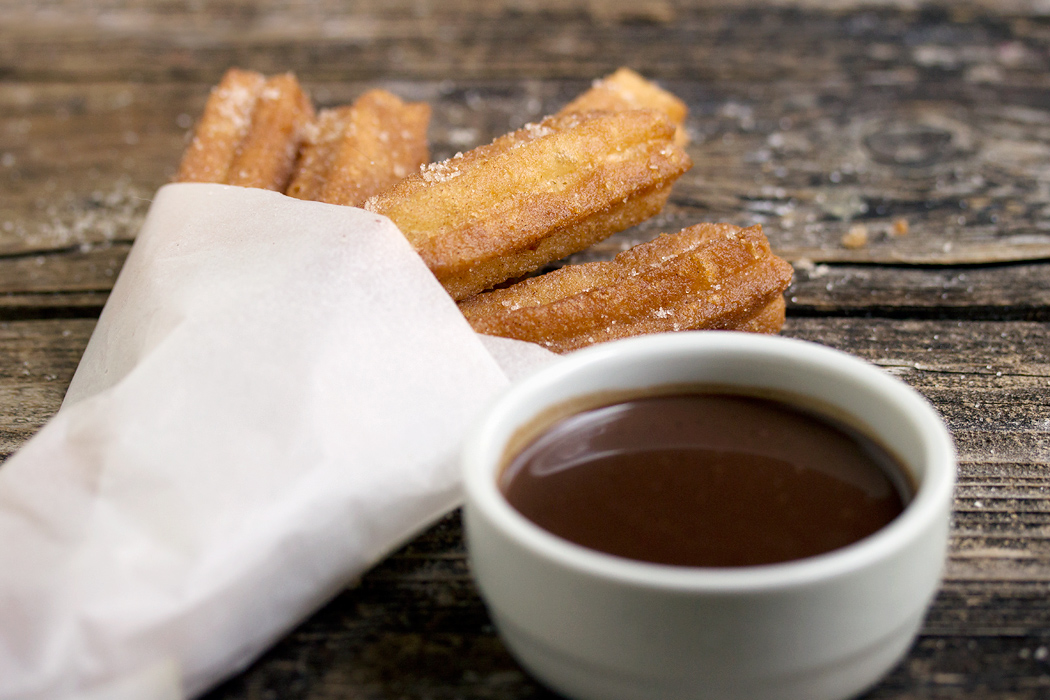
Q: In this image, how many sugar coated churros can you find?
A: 5